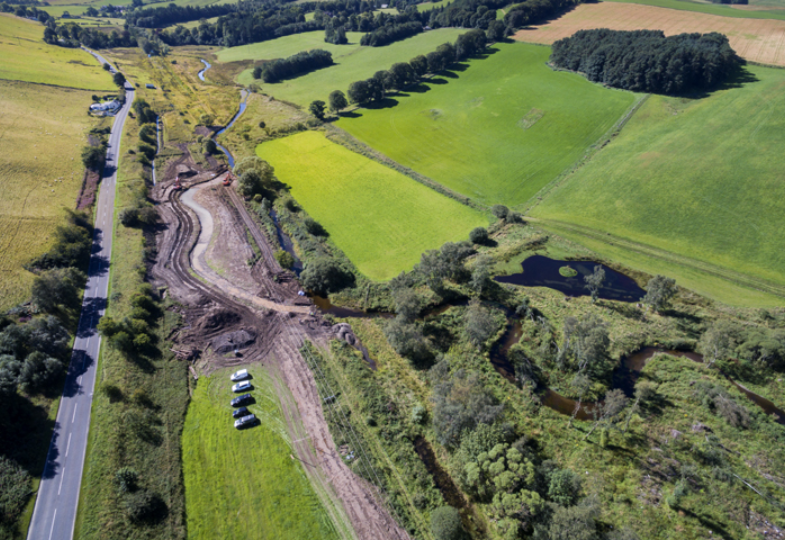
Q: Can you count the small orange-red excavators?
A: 2